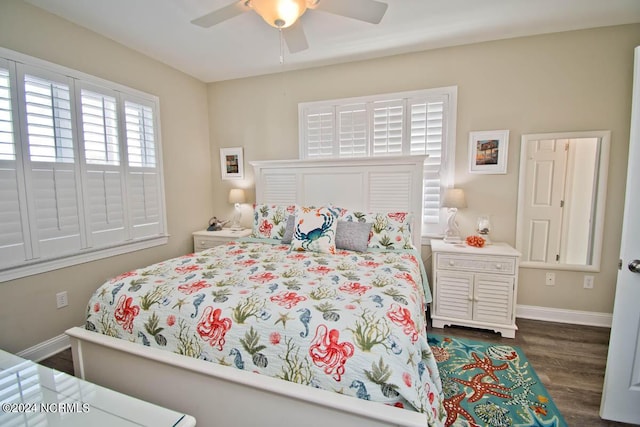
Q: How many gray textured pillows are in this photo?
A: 2